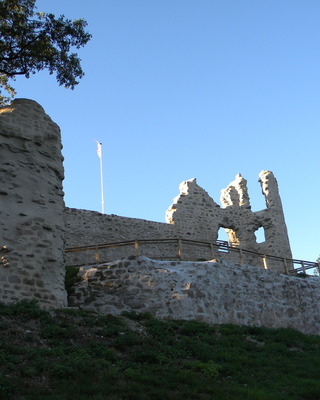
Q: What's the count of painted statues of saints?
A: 0